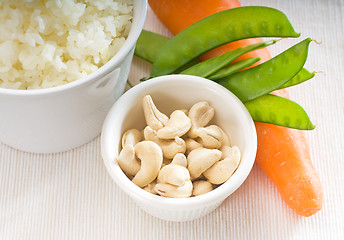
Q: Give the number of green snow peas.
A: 7